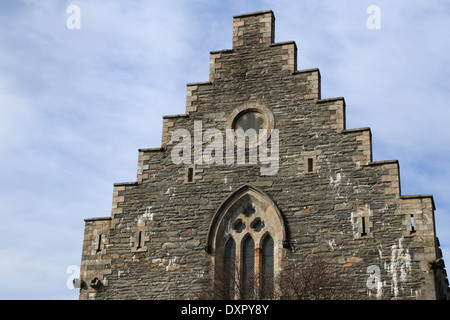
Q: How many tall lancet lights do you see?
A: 3